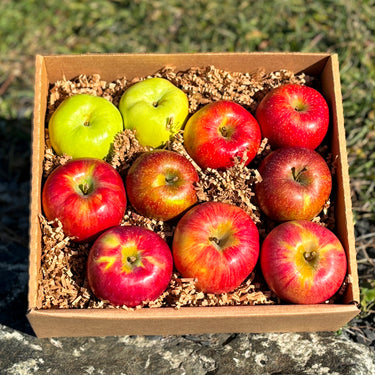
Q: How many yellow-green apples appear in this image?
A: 2